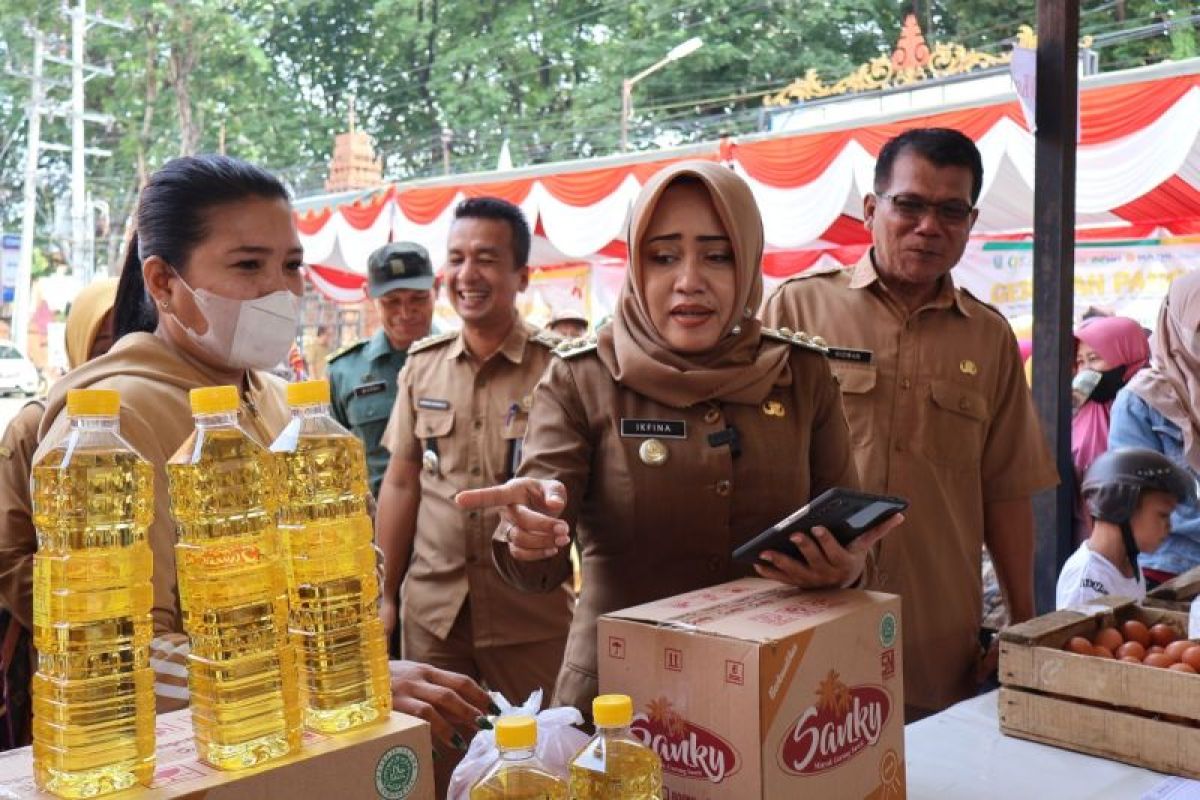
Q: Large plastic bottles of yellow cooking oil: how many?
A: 5